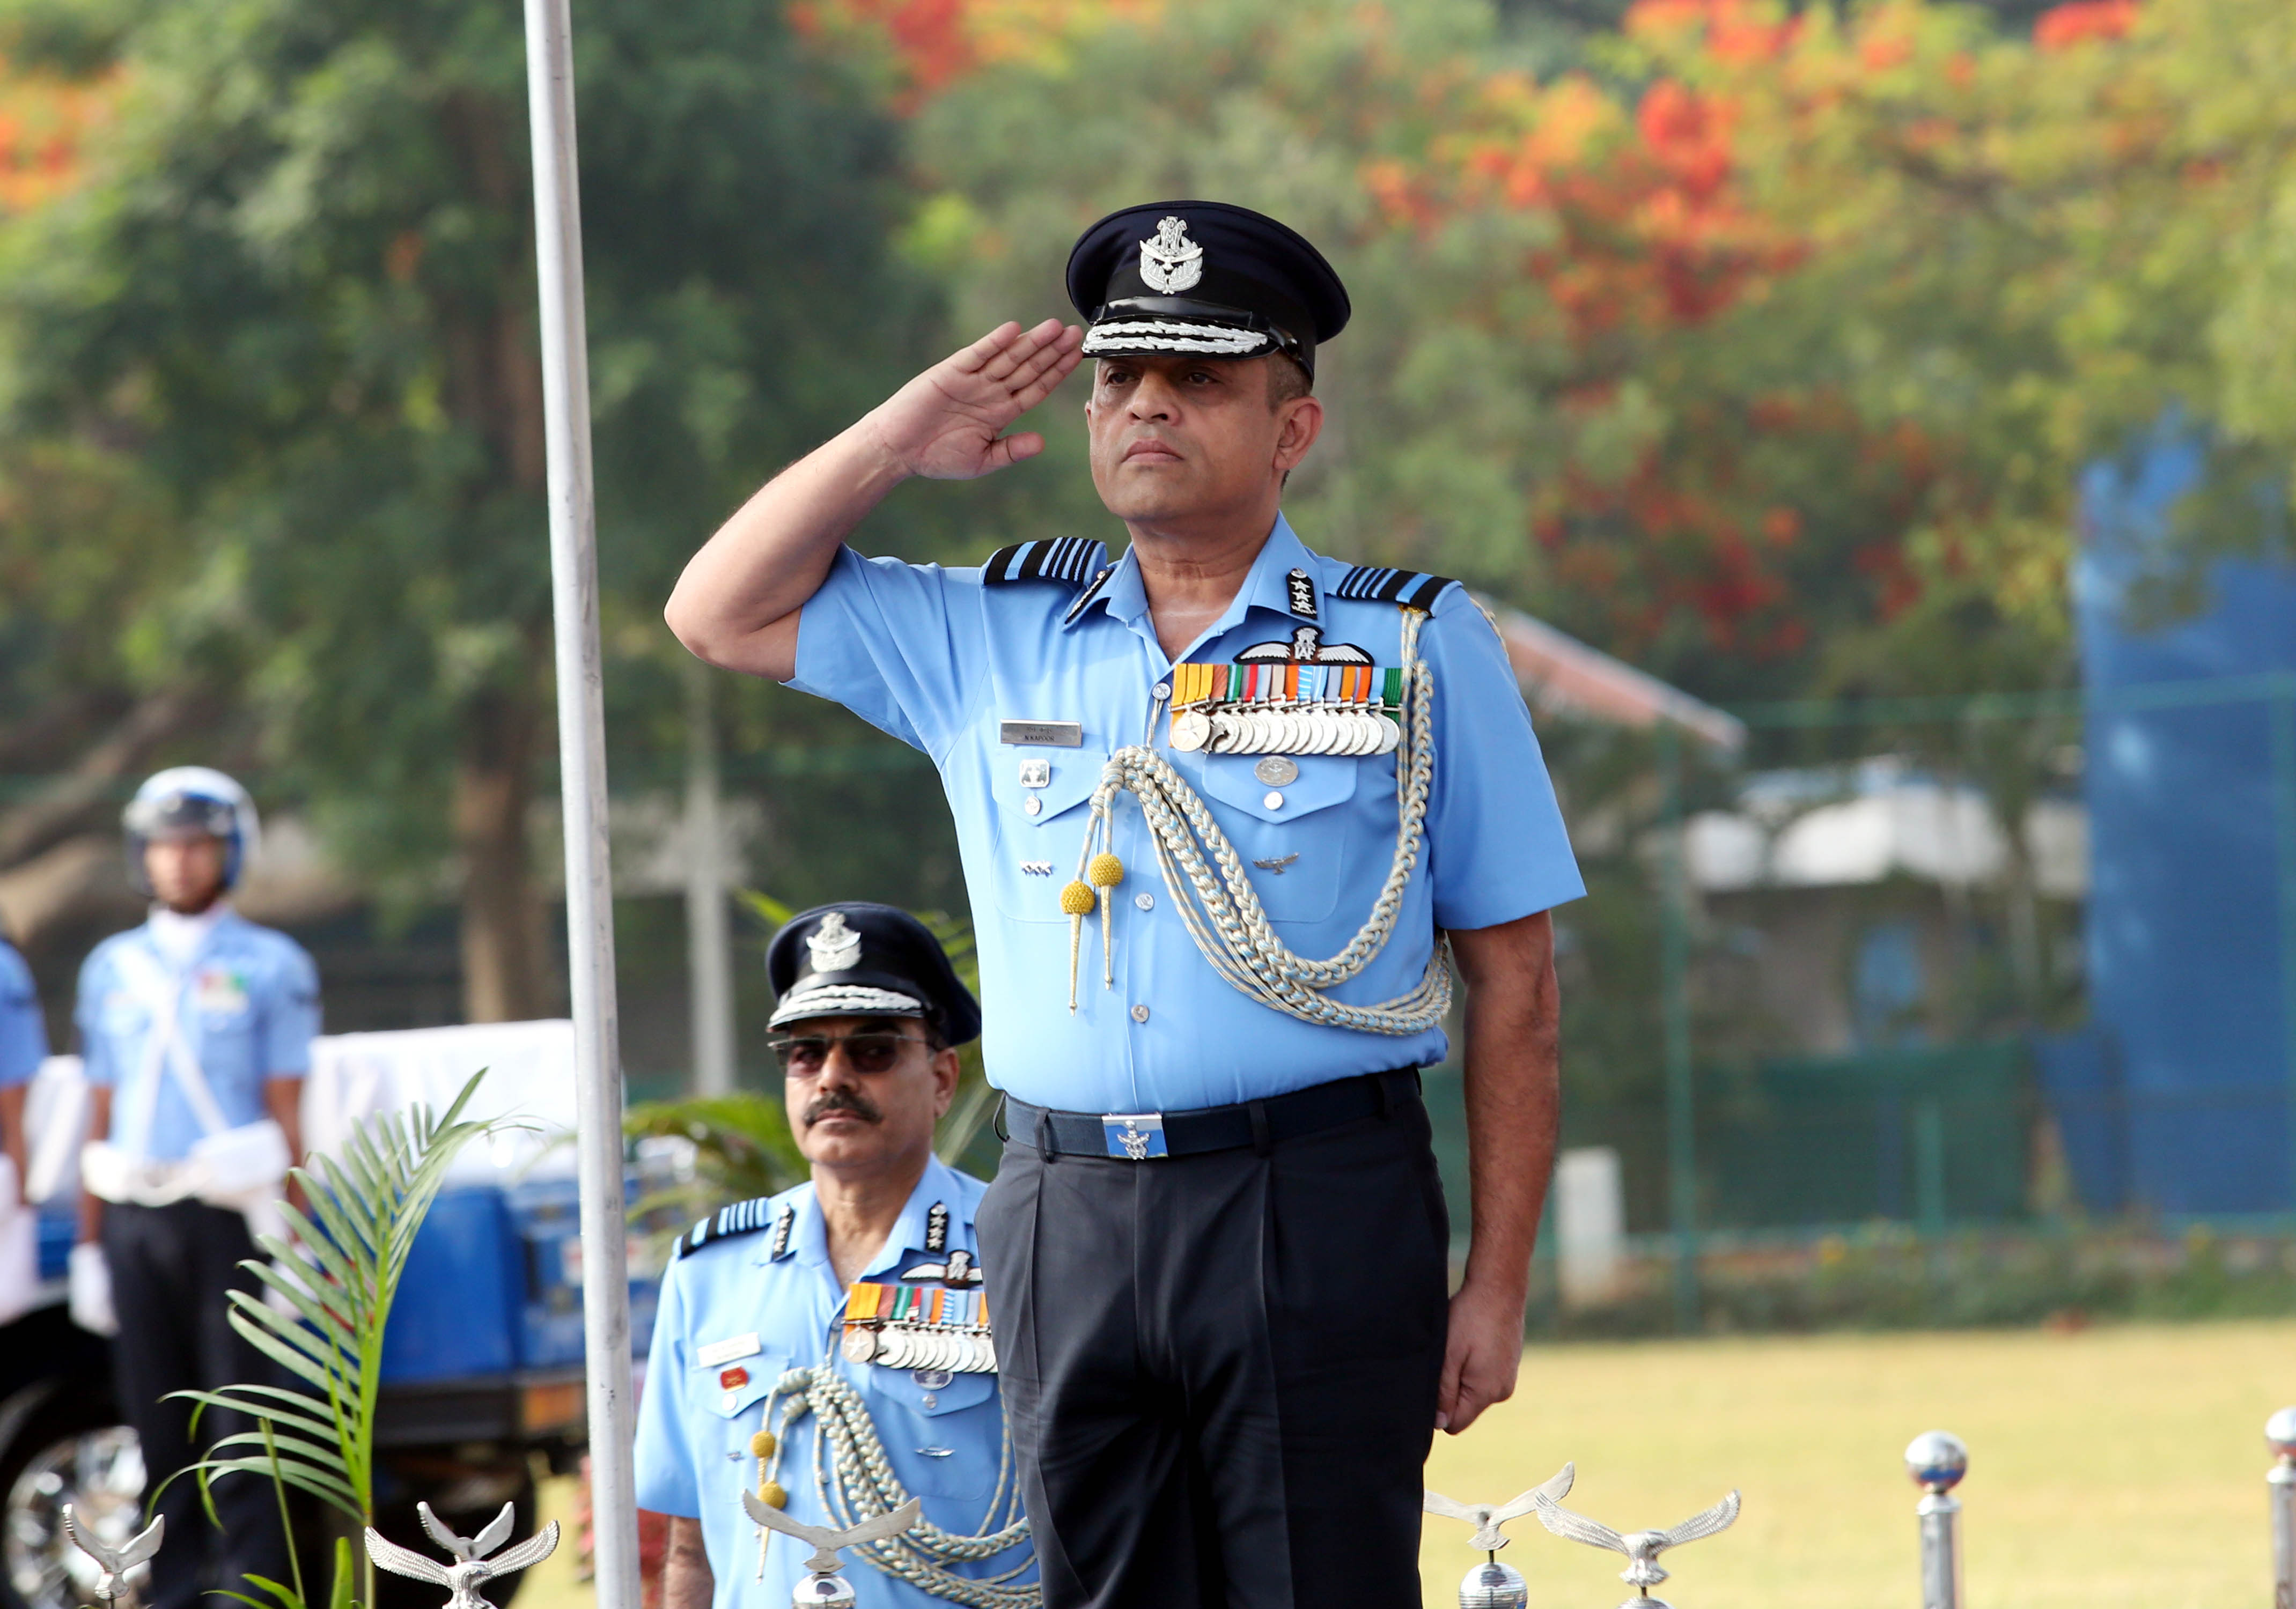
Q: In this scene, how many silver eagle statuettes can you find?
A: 6